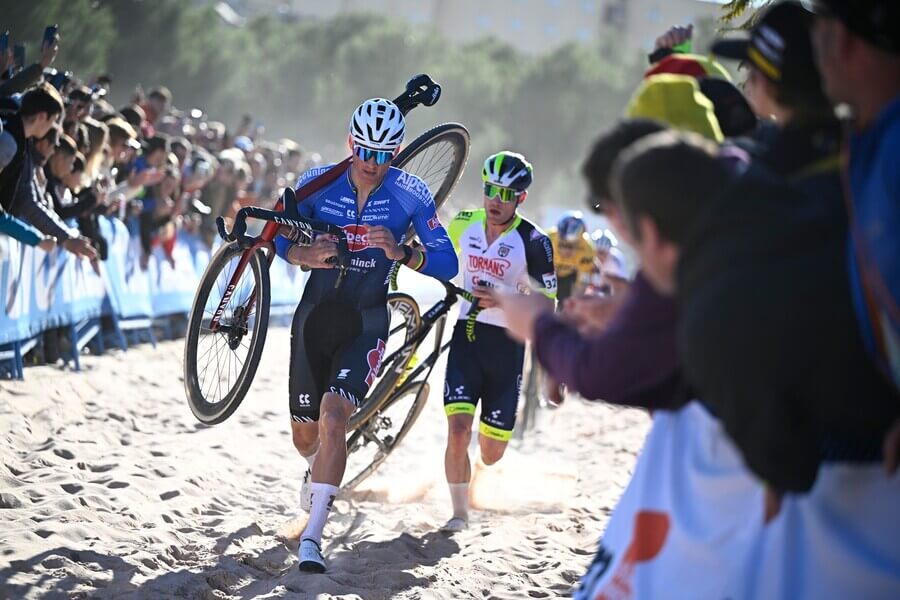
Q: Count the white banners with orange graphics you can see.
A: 1